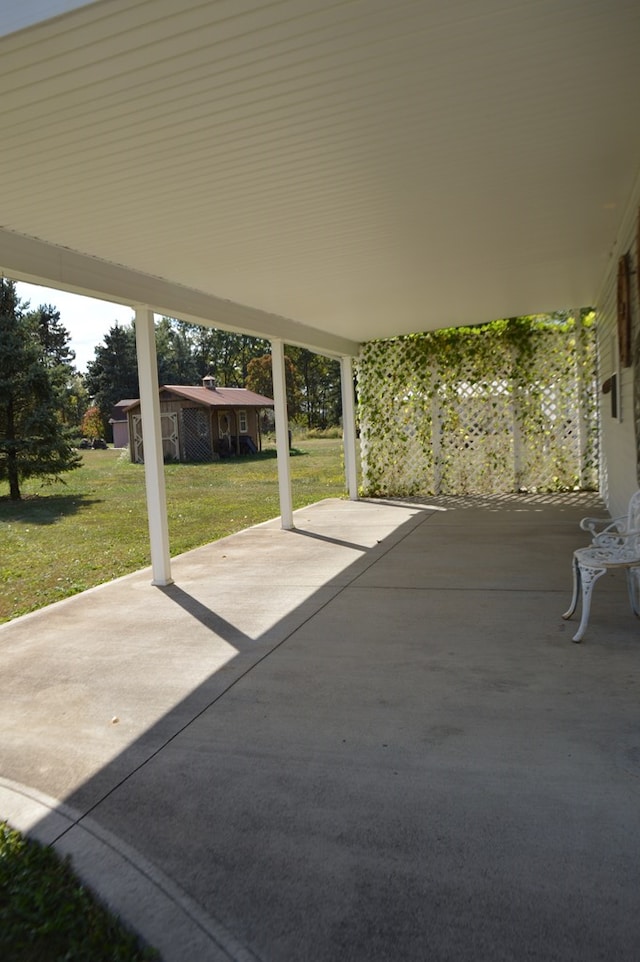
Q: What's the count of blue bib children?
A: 0